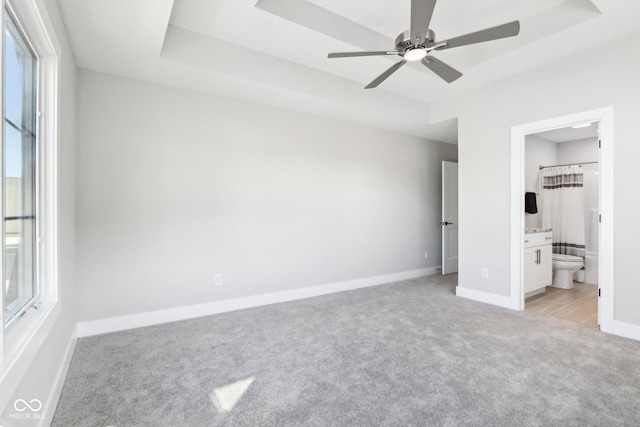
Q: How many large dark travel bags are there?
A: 0